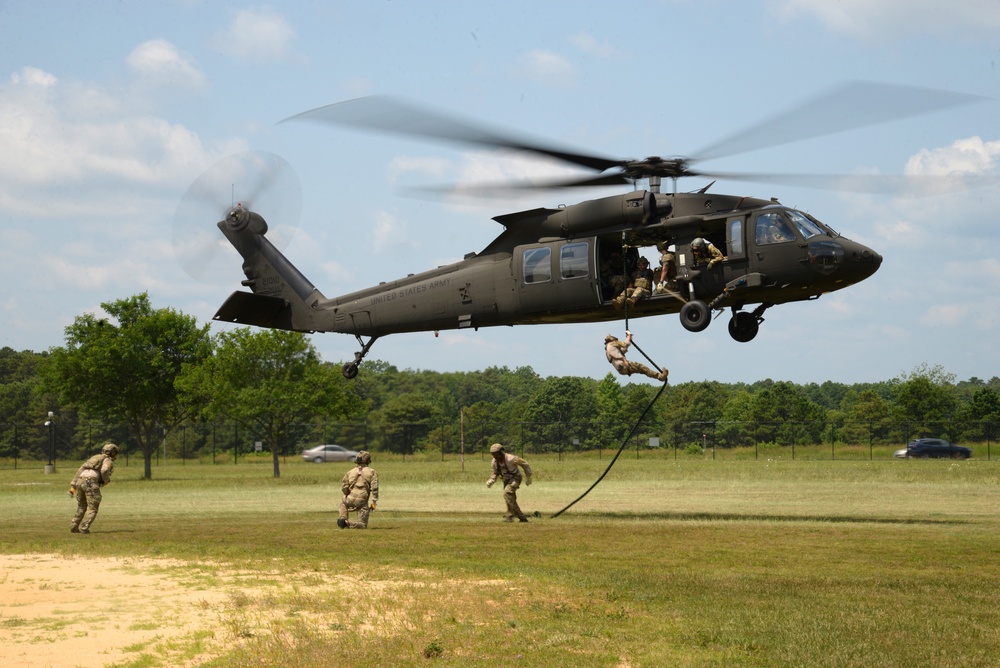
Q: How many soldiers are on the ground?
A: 3